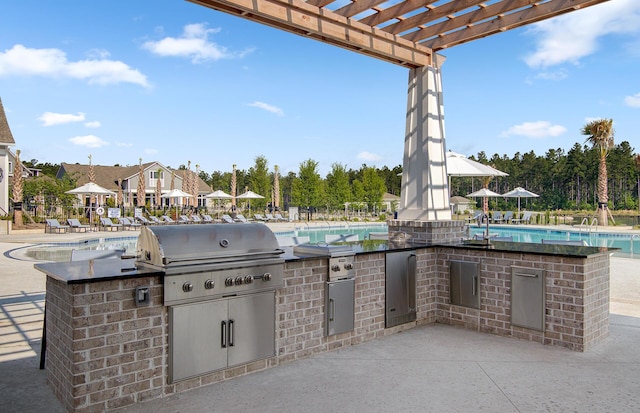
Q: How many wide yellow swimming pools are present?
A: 0